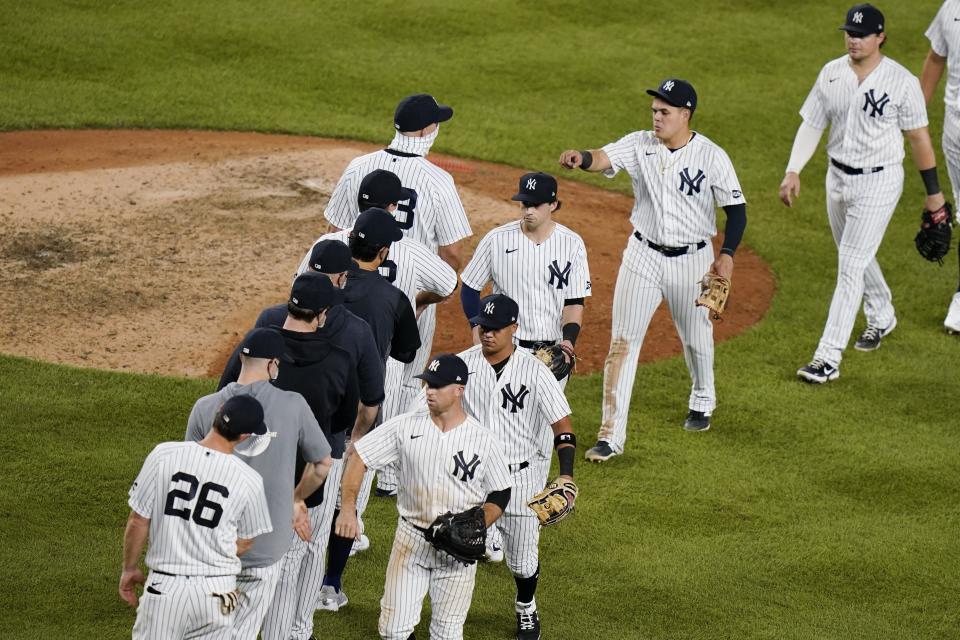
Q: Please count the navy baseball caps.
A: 12